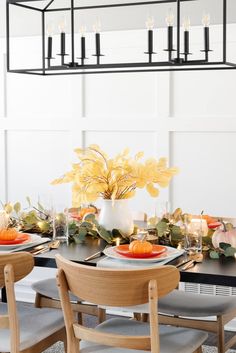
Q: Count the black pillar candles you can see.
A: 8